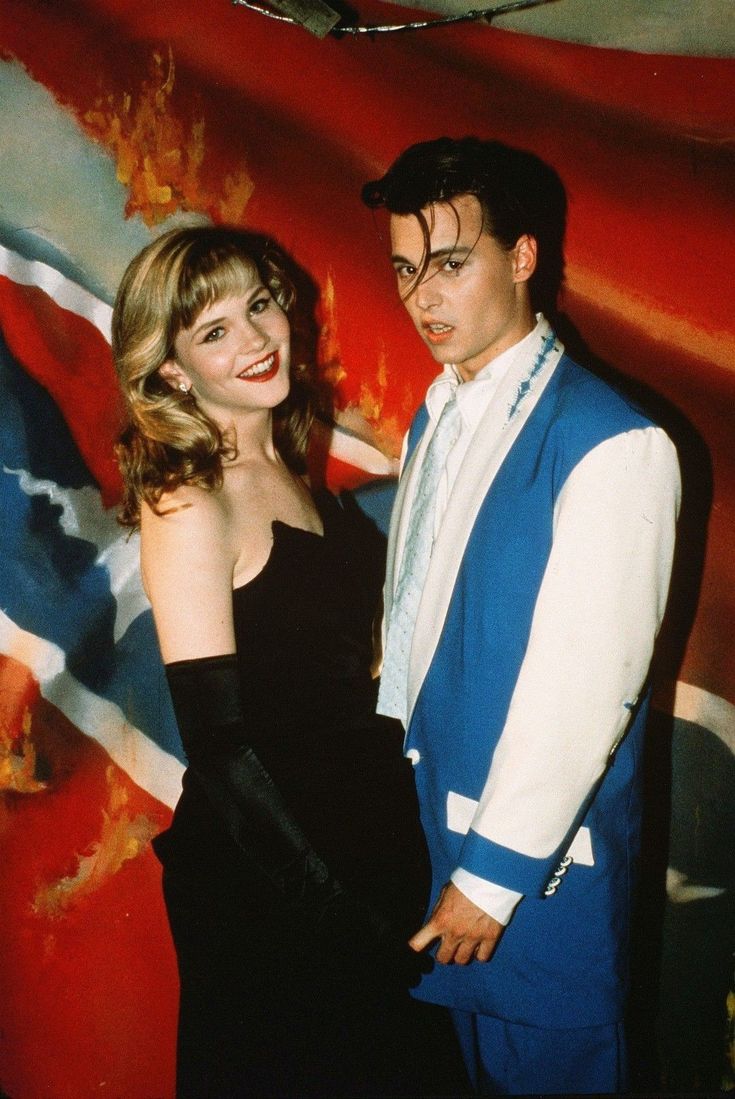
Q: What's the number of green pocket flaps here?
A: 0